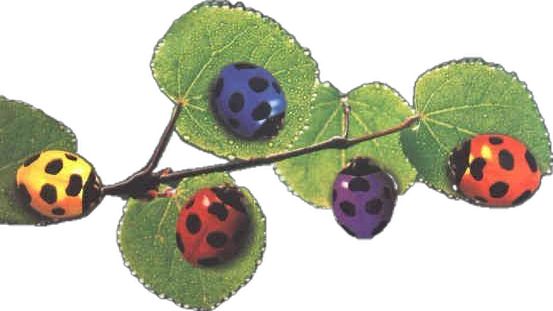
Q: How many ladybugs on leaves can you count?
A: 5